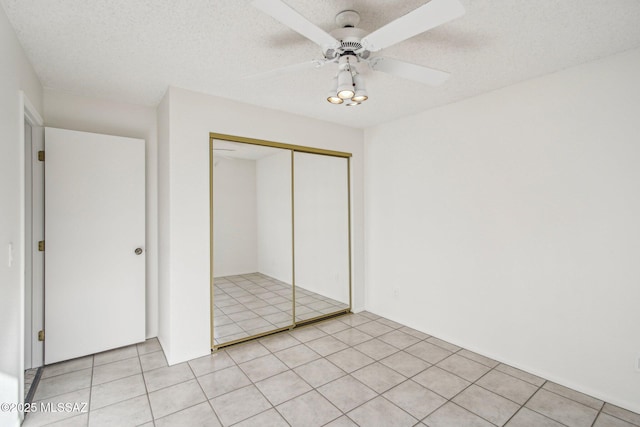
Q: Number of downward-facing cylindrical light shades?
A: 4